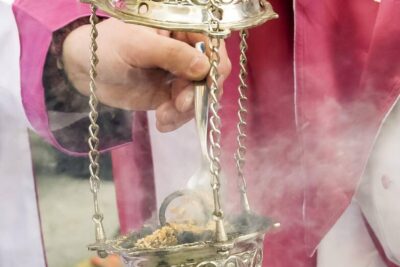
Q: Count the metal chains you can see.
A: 3